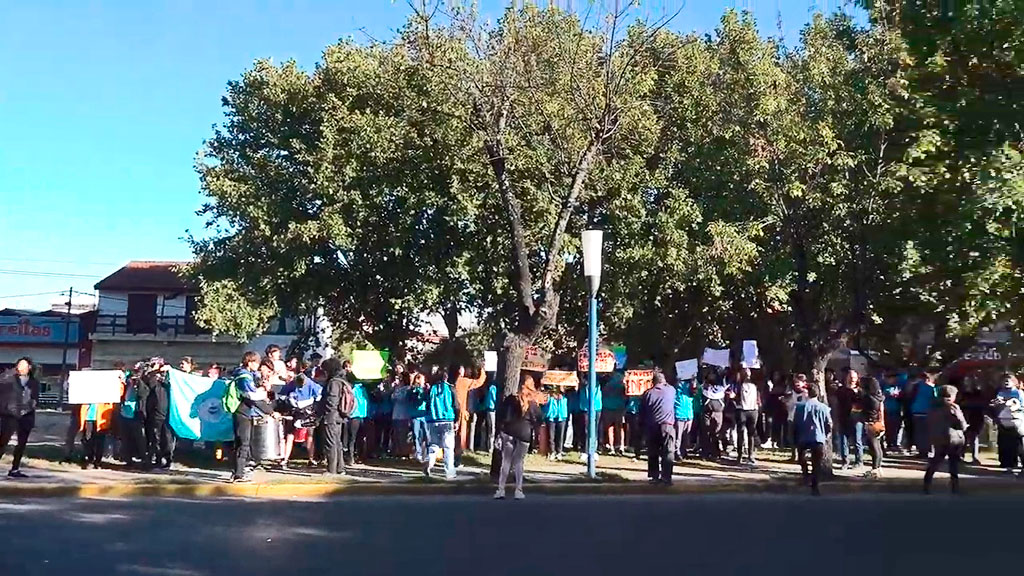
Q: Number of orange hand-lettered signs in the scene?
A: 4